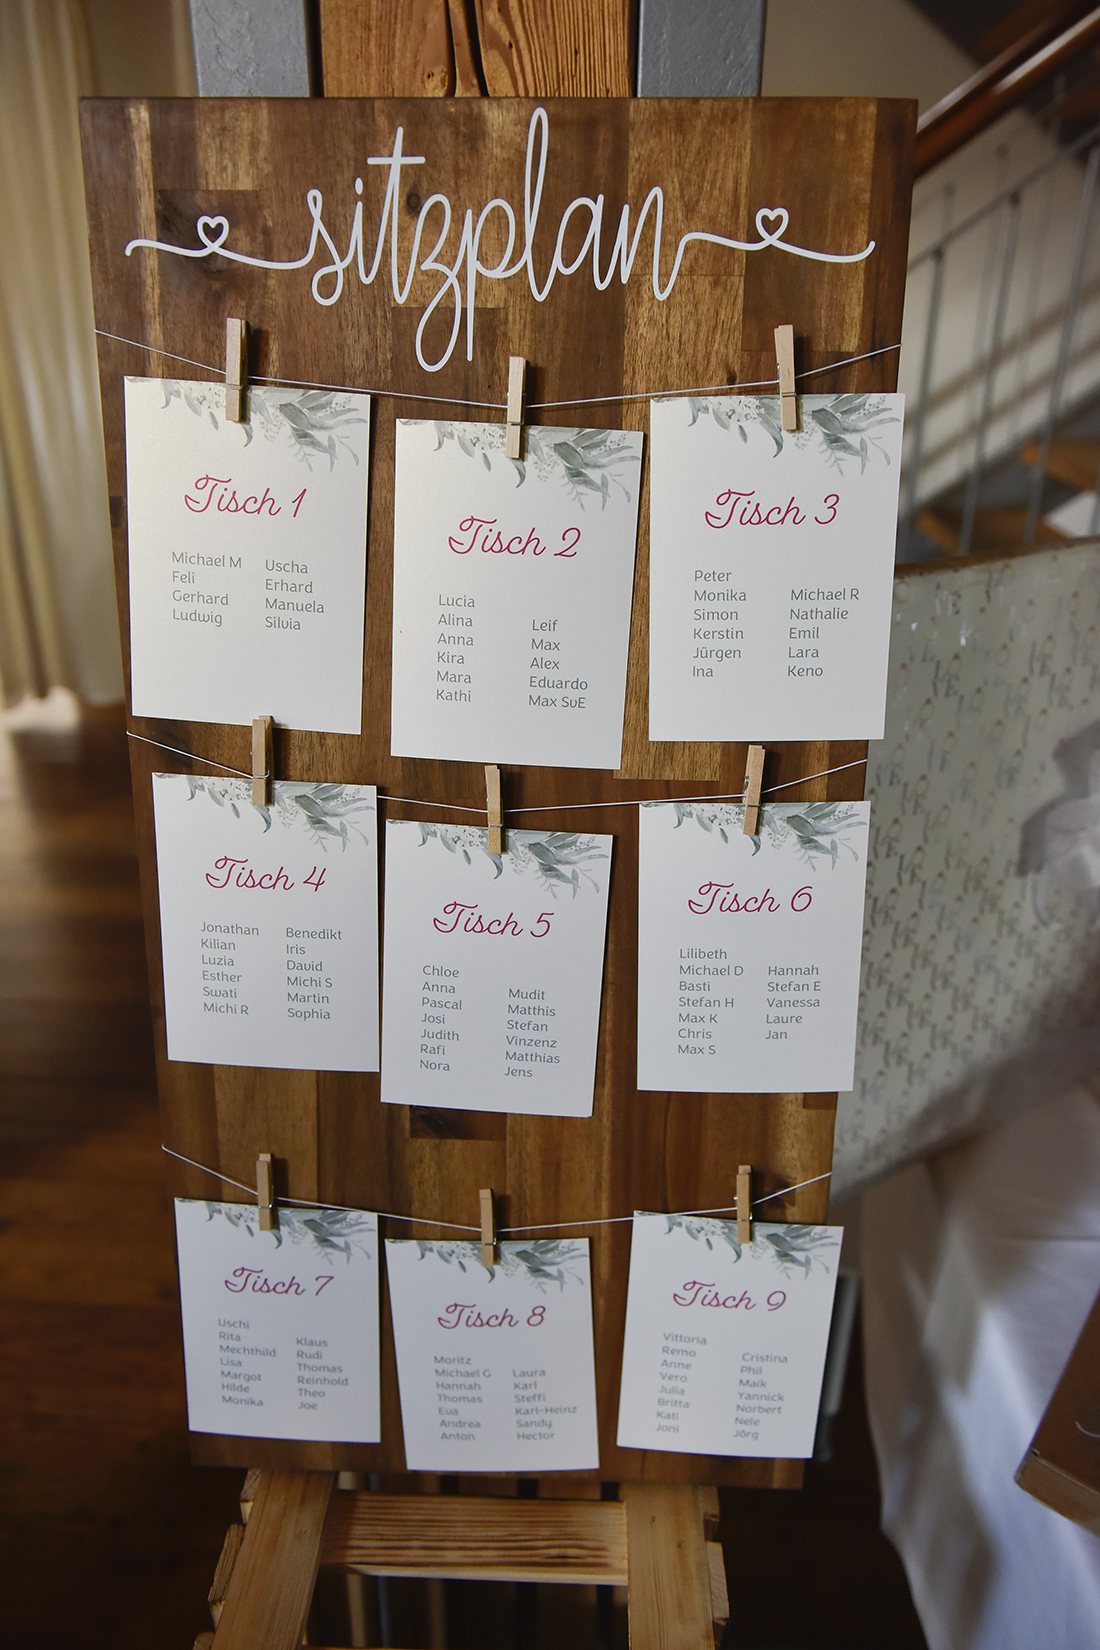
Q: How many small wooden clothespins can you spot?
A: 9